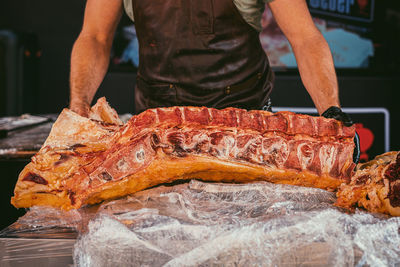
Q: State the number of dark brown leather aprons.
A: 1